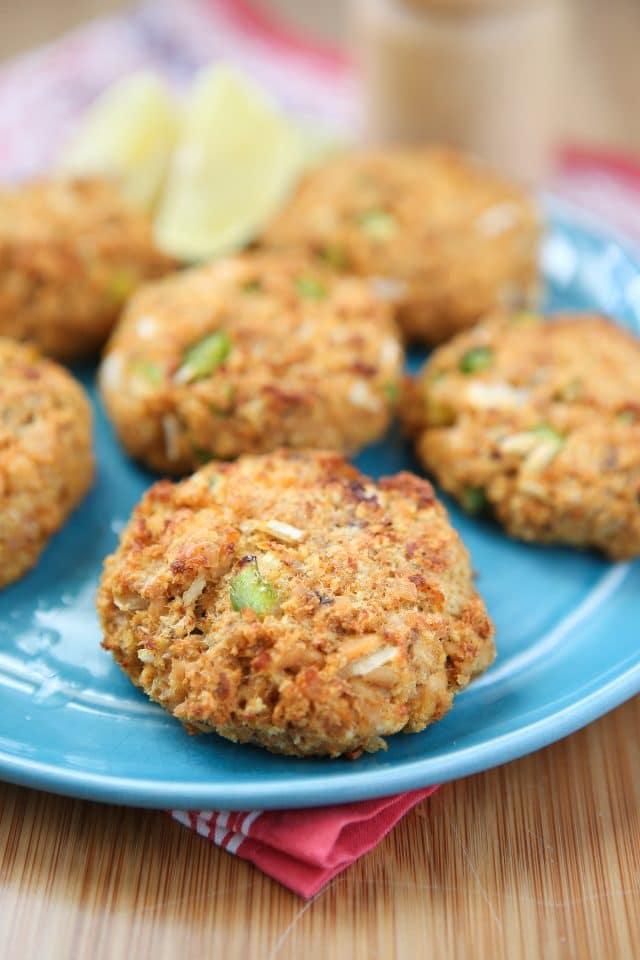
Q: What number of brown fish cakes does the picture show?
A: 6